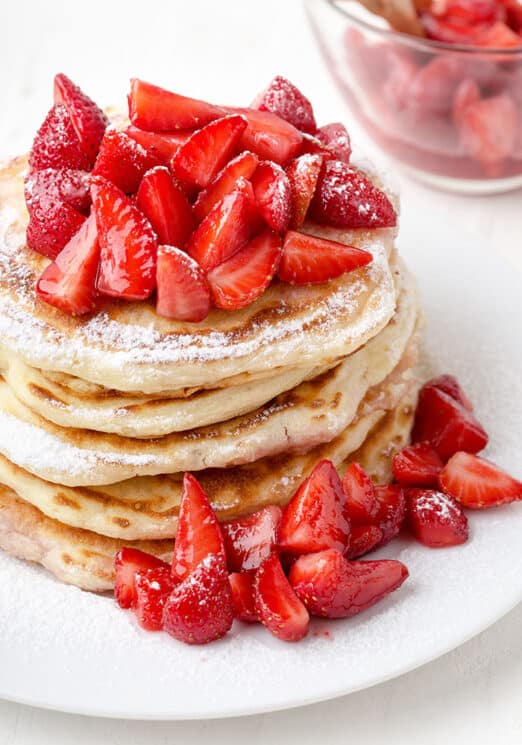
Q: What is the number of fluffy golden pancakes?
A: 5